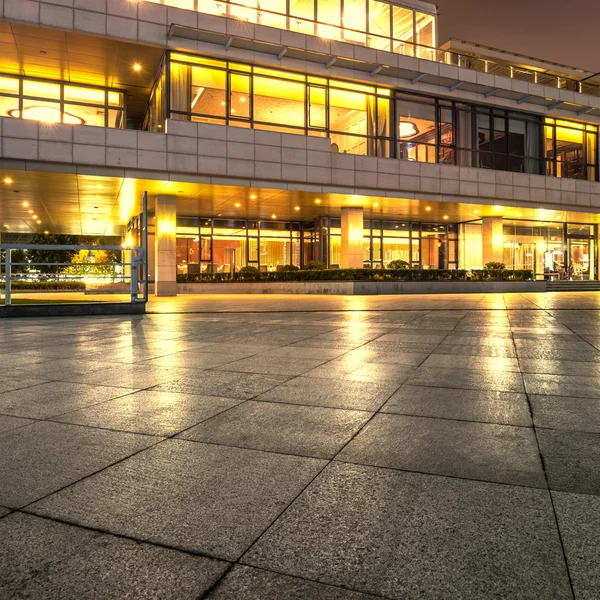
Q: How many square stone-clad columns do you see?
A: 3